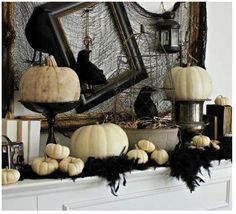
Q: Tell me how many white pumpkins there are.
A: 12